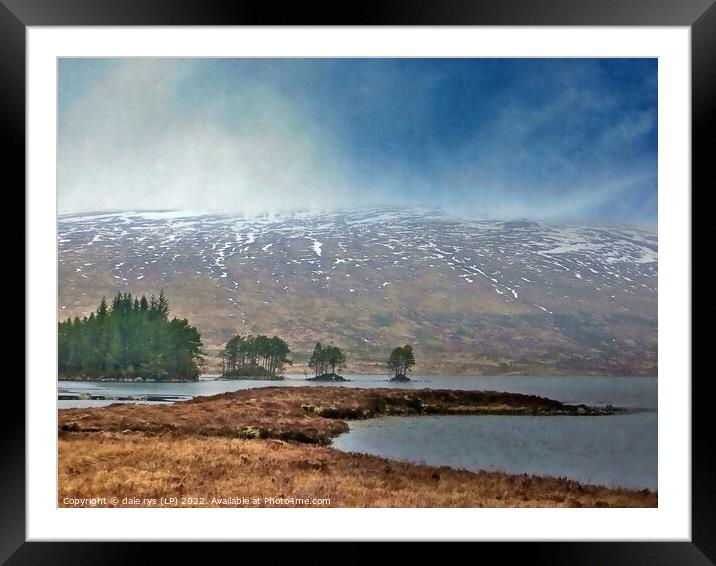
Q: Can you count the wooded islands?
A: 4